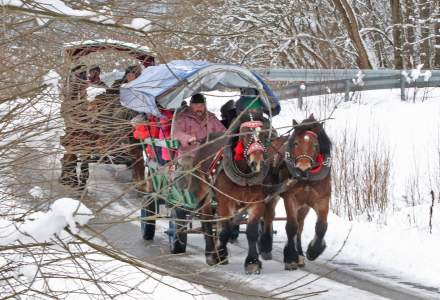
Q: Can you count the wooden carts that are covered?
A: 2